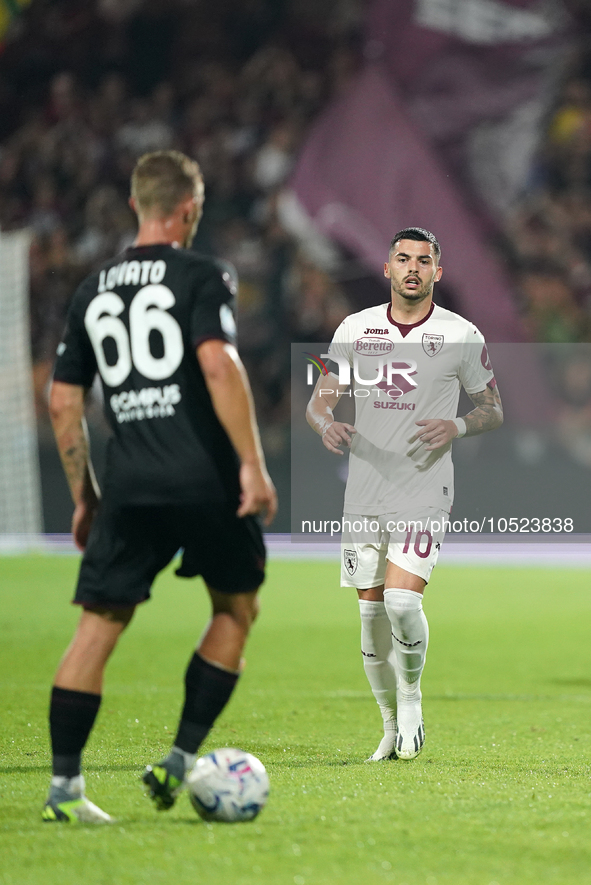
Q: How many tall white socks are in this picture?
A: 2